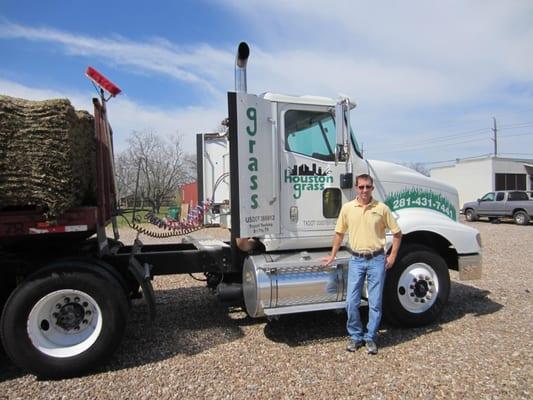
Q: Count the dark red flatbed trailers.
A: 1